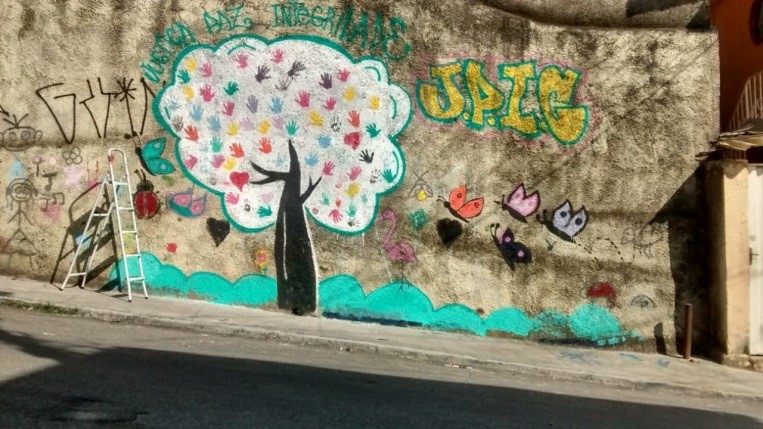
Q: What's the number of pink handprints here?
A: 14